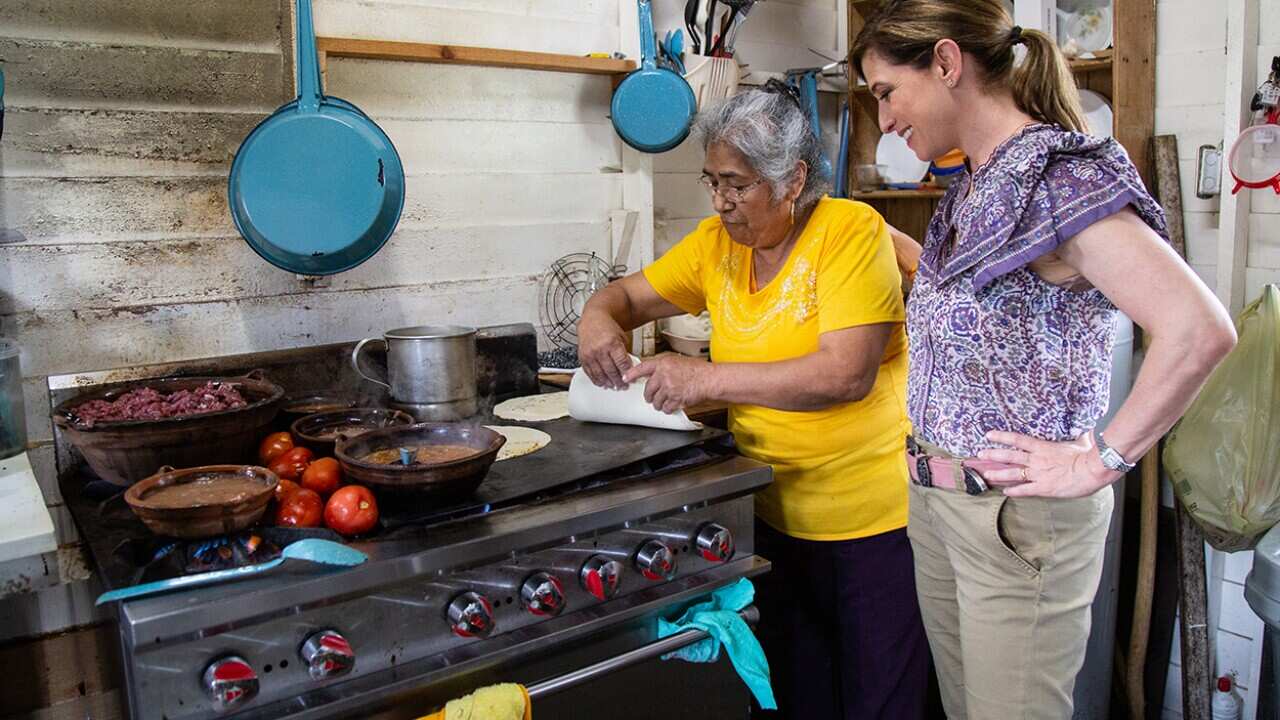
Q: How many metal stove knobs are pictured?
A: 7